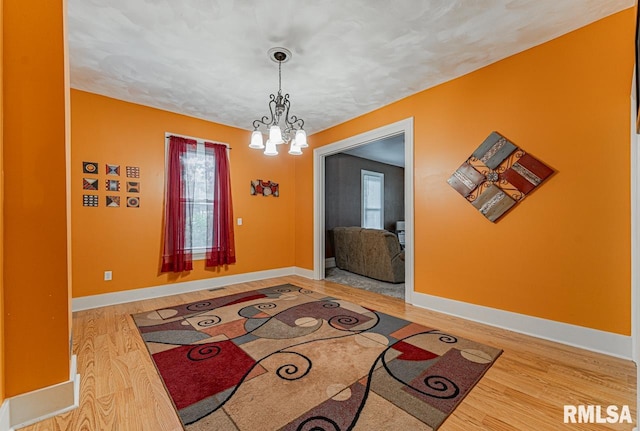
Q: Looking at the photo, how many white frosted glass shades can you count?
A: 5